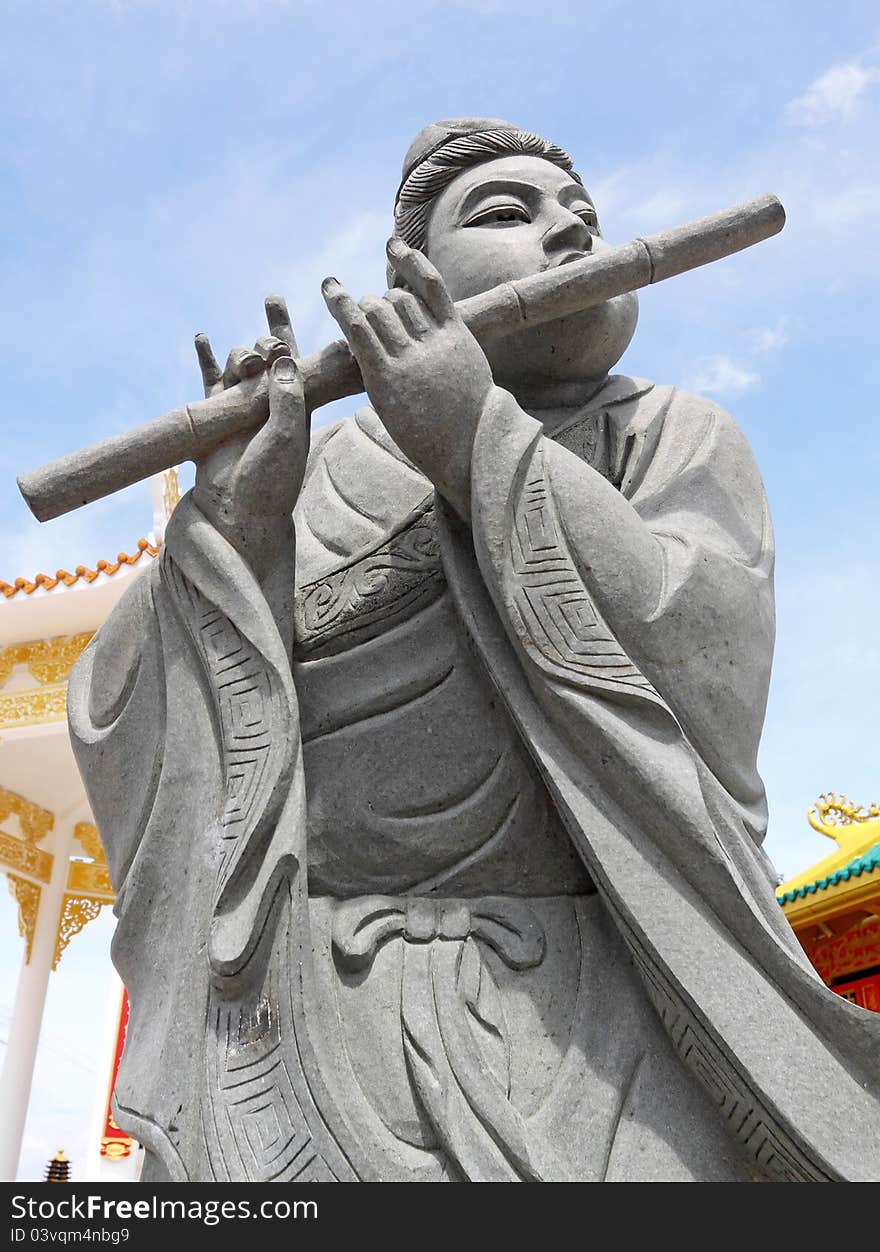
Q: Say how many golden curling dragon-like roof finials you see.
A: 1